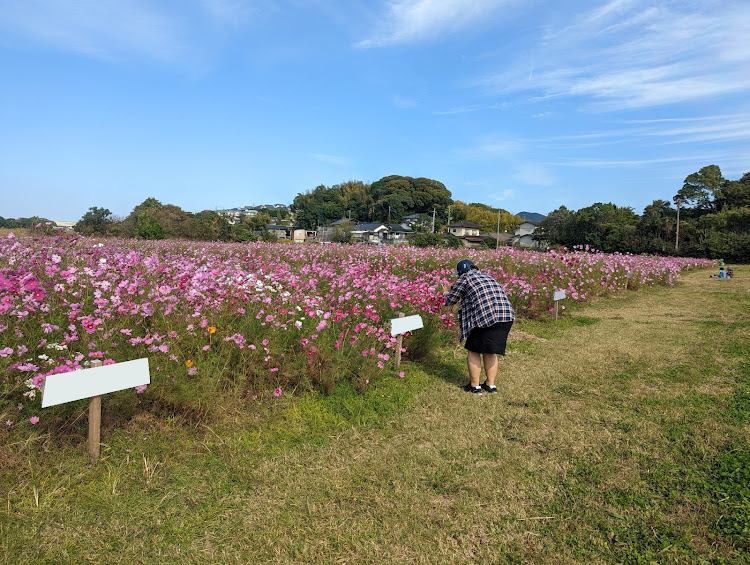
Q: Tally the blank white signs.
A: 3